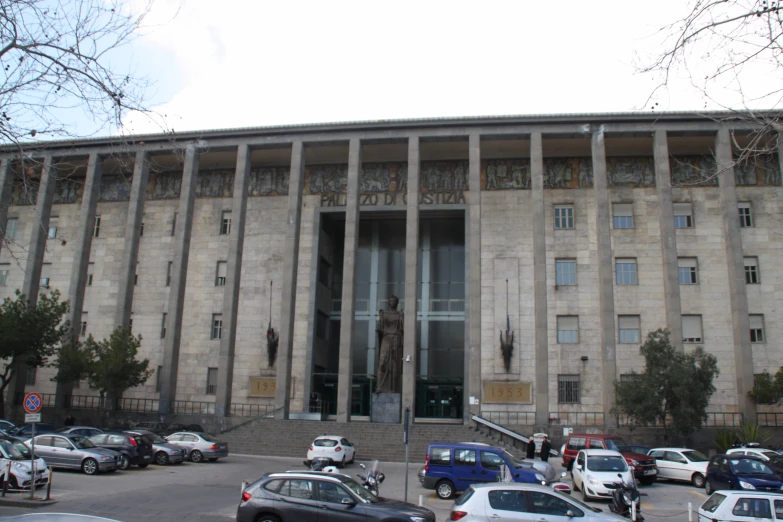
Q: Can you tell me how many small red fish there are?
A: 0